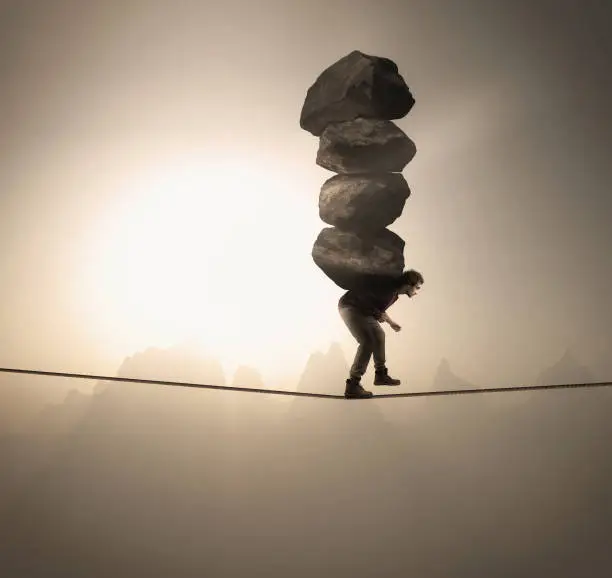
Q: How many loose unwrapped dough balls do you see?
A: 0